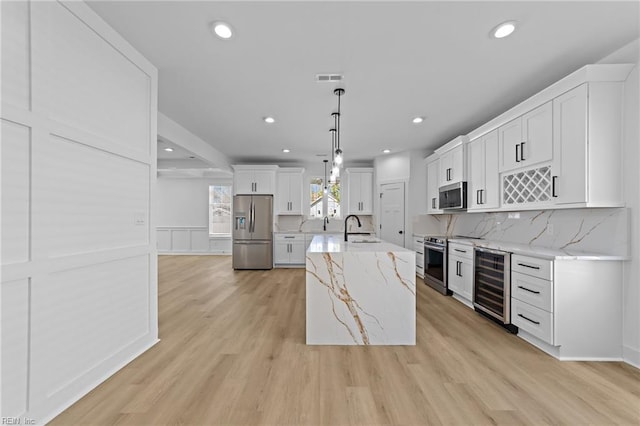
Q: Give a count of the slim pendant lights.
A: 4